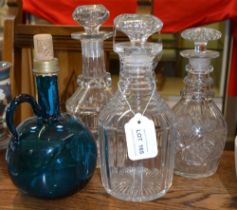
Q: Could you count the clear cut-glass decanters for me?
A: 3